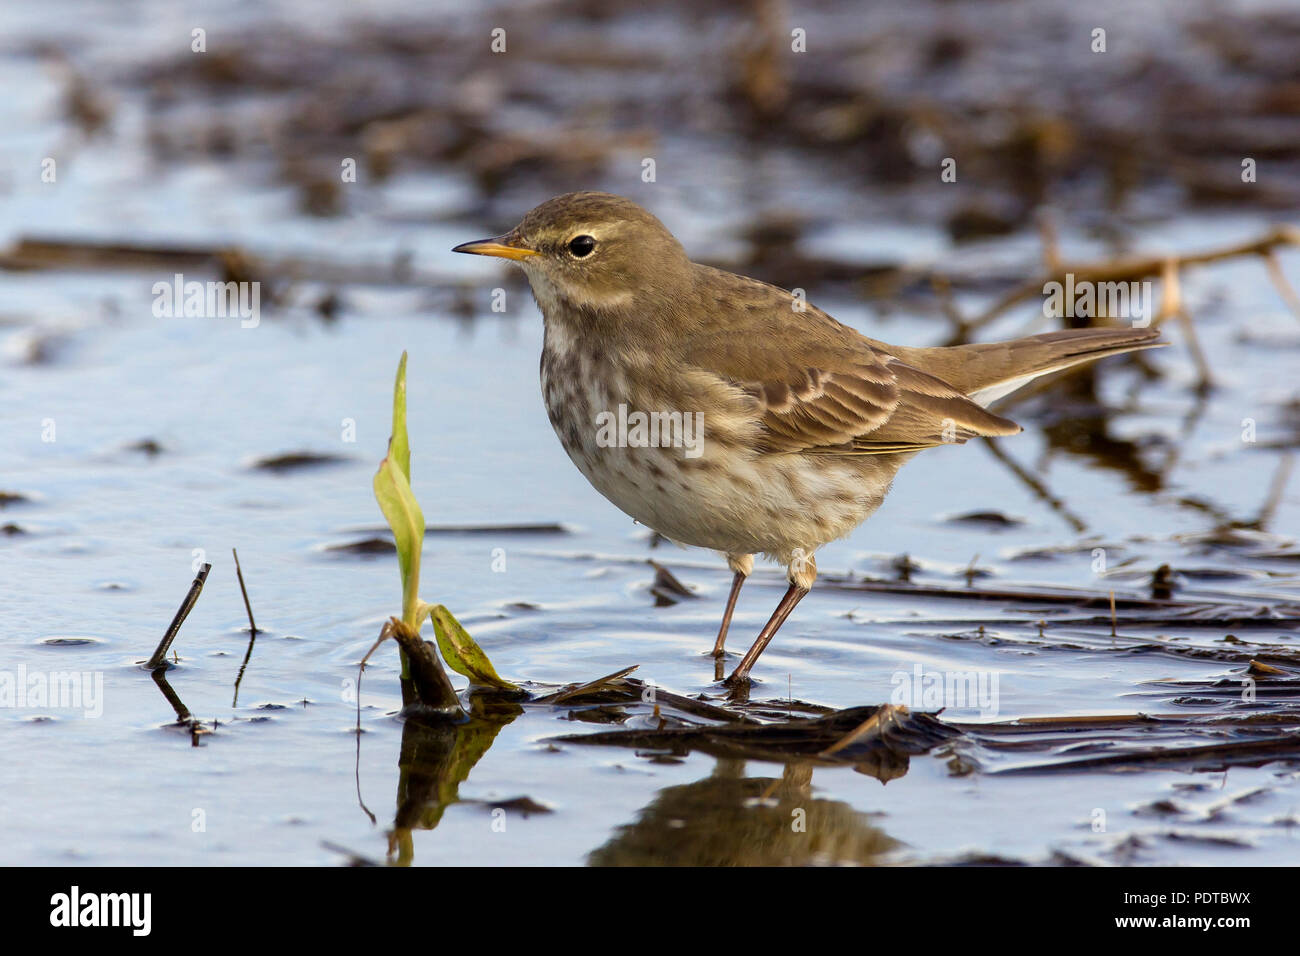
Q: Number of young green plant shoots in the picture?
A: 1